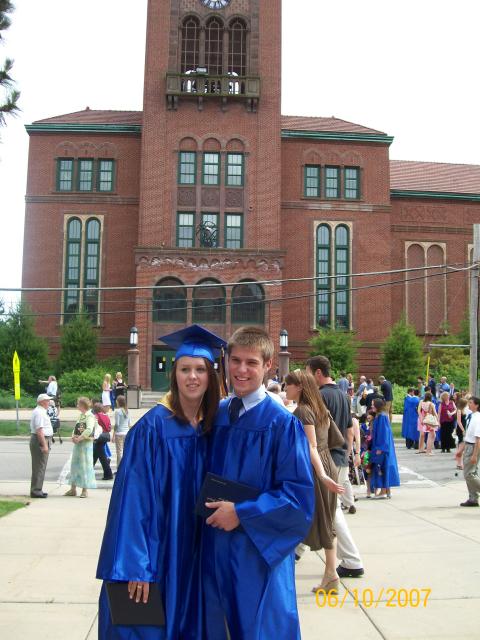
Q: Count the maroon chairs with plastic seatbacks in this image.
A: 0